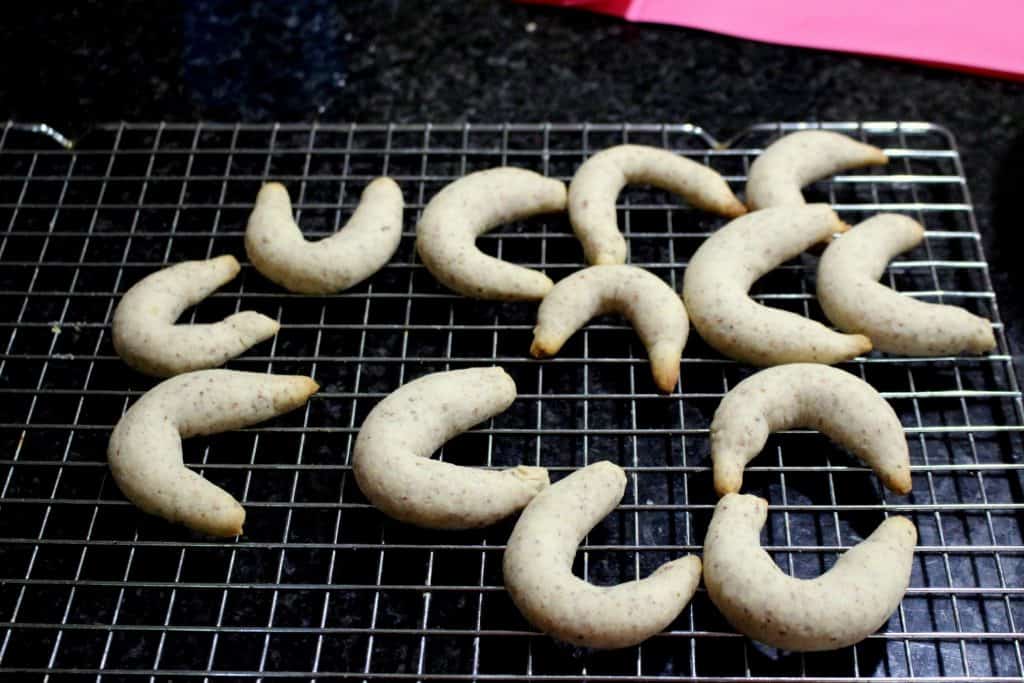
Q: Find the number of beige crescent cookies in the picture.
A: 13